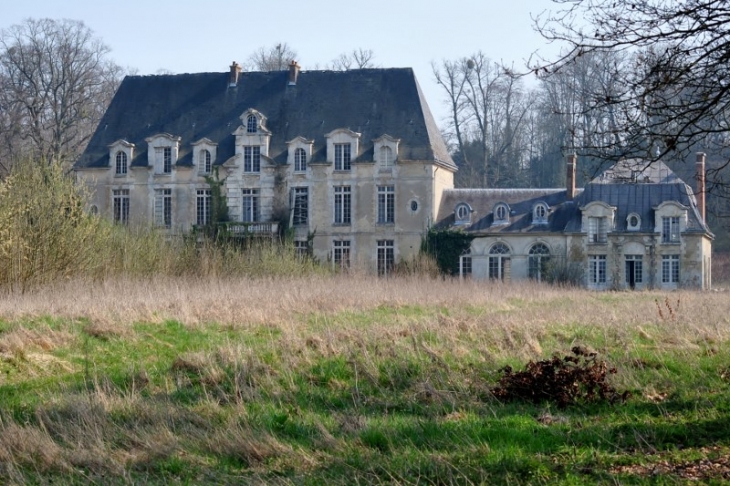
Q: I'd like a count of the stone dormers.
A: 13